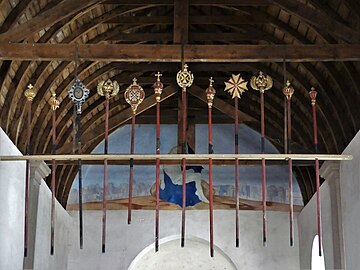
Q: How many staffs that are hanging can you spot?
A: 12